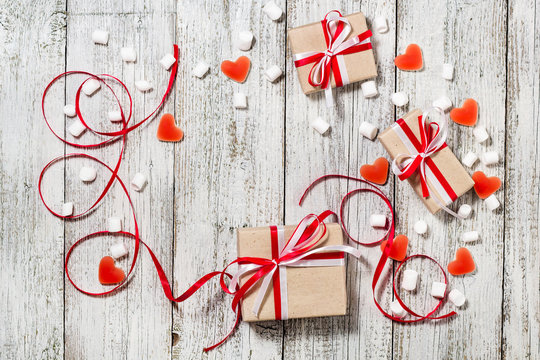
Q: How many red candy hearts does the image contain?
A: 9